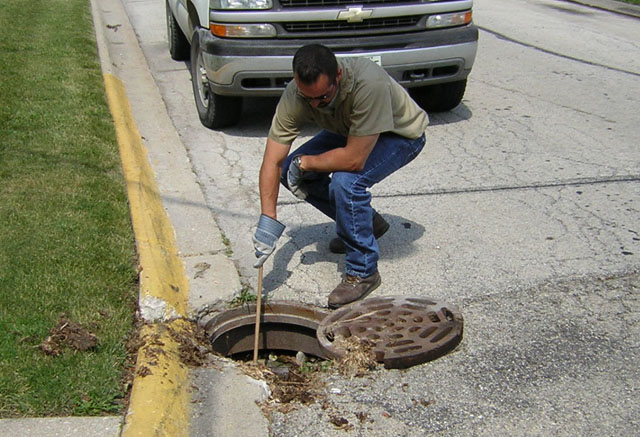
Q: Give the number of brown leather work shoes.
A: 2